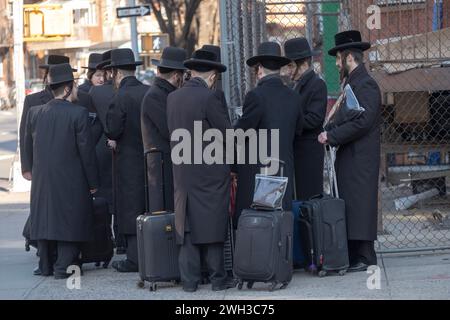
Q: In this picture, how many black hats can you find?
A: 11